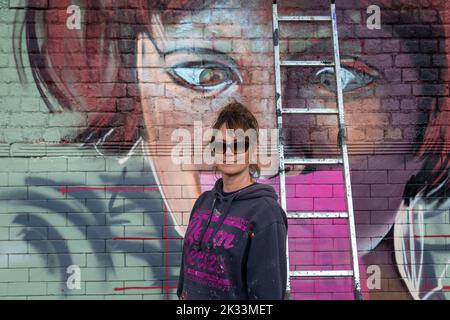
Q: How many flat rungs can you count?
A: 6